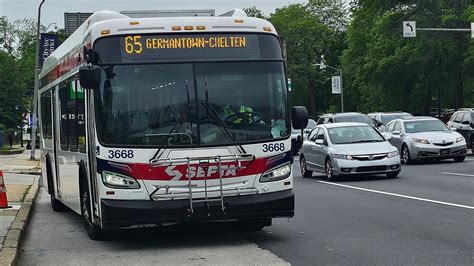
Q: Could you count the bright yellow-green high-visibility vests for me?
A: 1